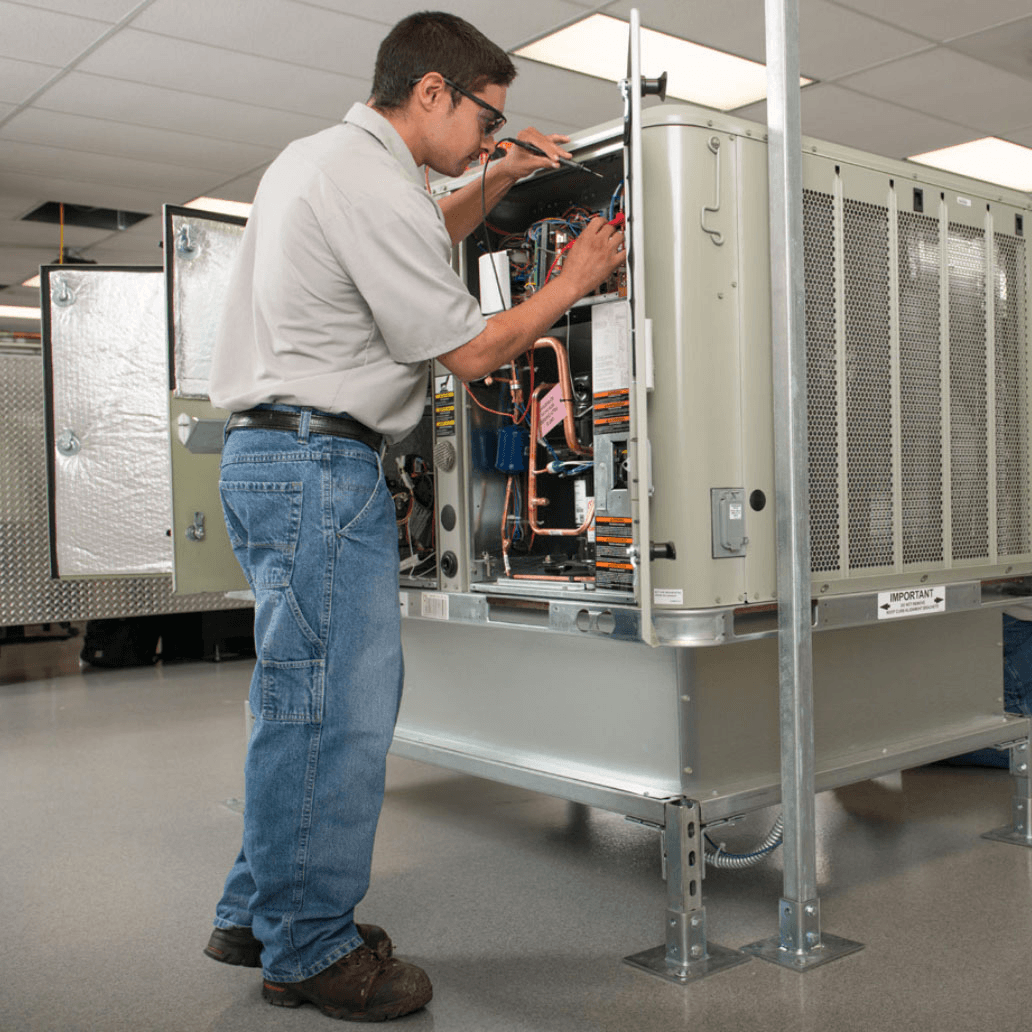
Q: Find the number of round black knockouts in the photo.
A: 3